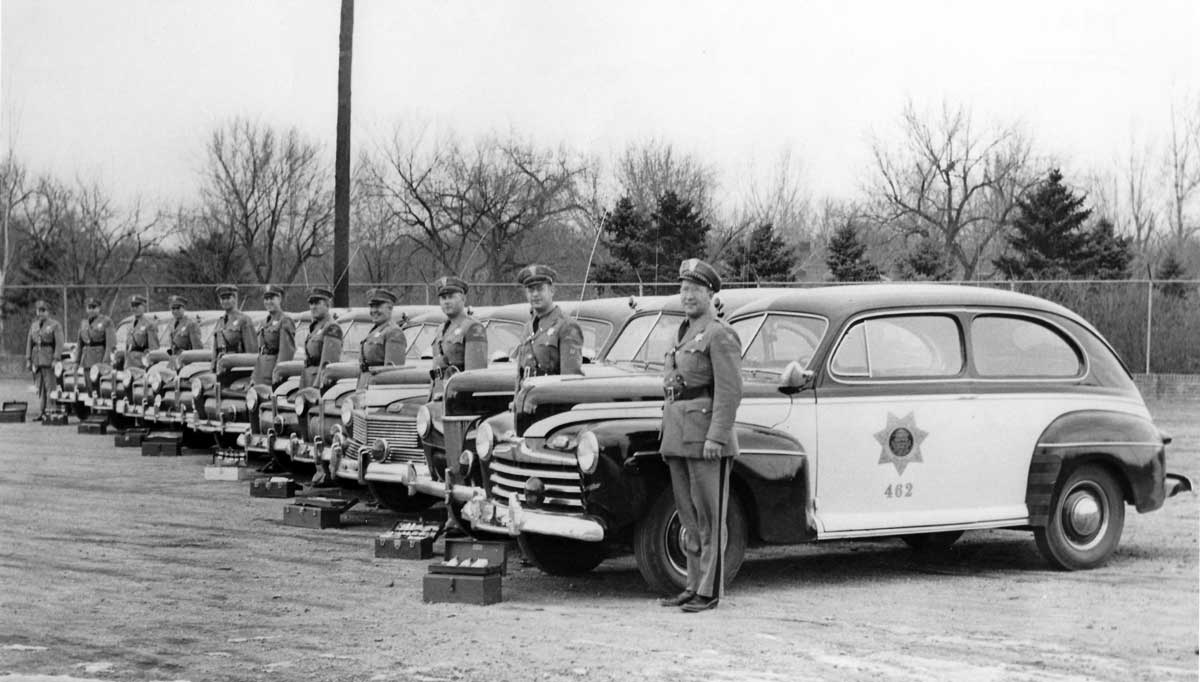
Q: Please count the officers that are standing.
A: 11